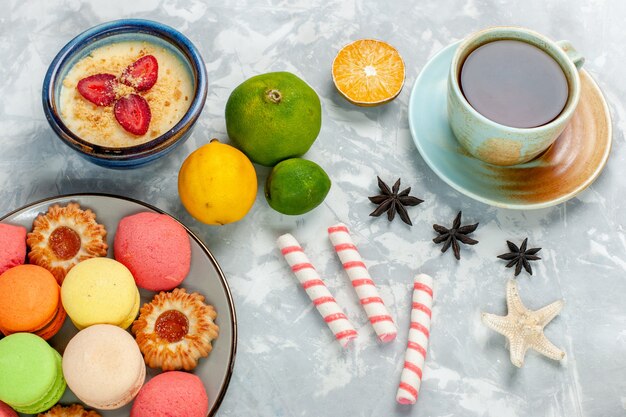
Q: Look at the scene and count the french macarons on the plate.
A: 4